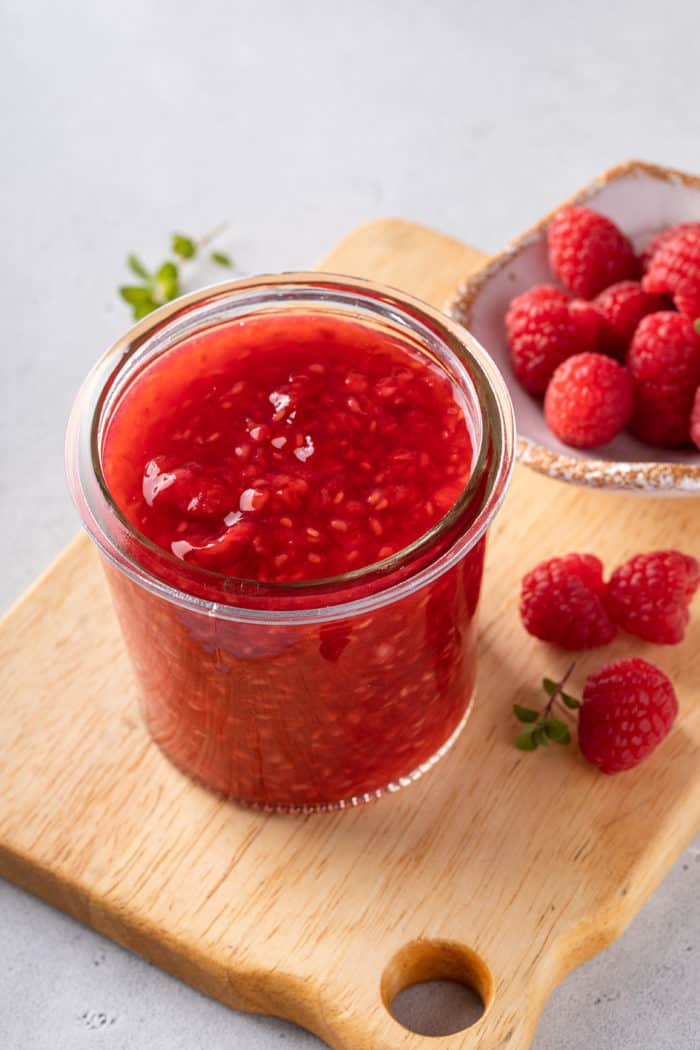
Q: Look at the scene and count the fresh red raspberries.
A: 12